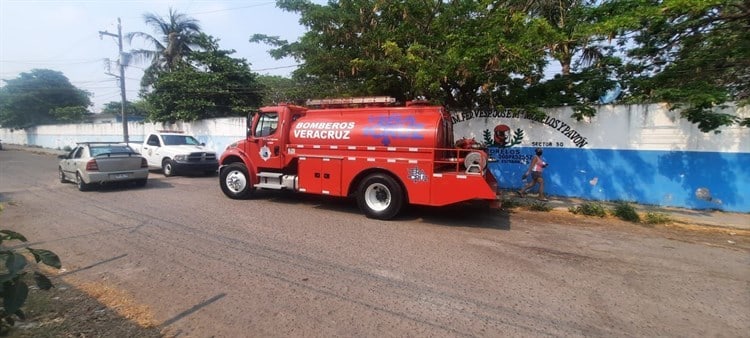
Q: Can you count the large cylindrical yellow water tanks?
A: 0